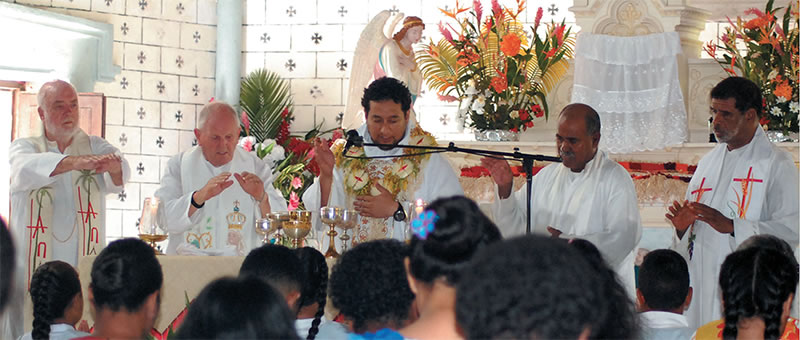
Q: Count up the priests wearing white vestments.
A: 5